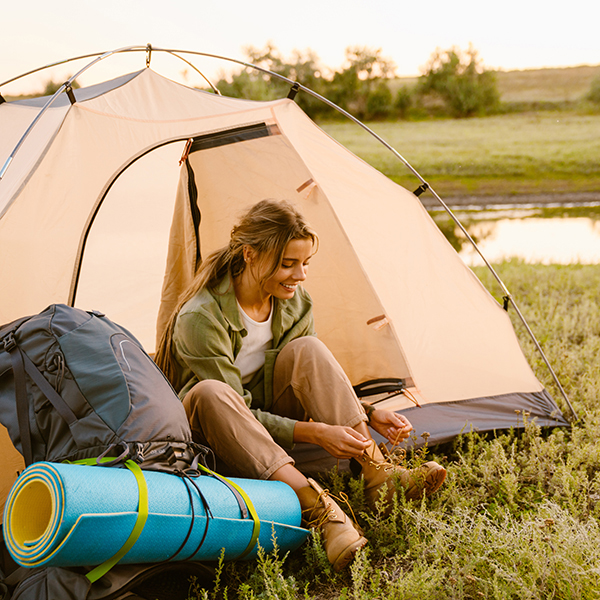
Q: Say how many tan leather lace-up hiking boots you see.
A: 2